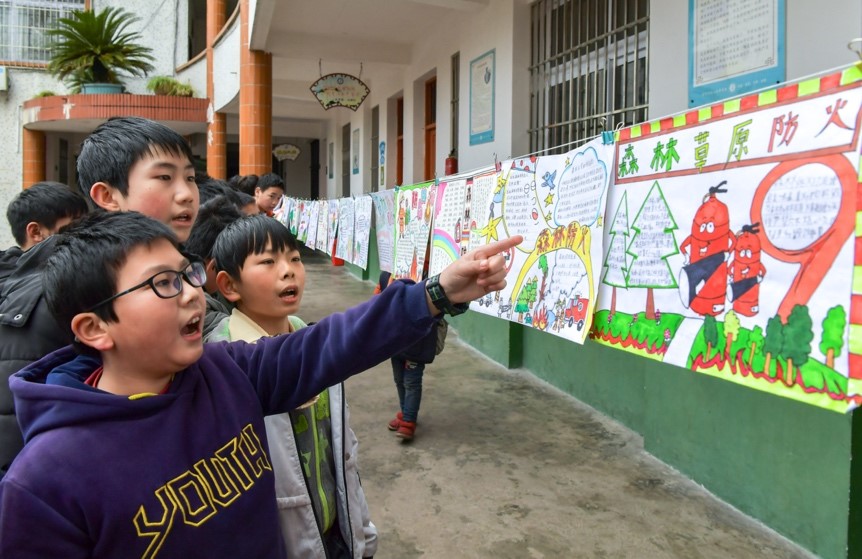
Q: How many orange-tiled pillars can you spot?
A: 3